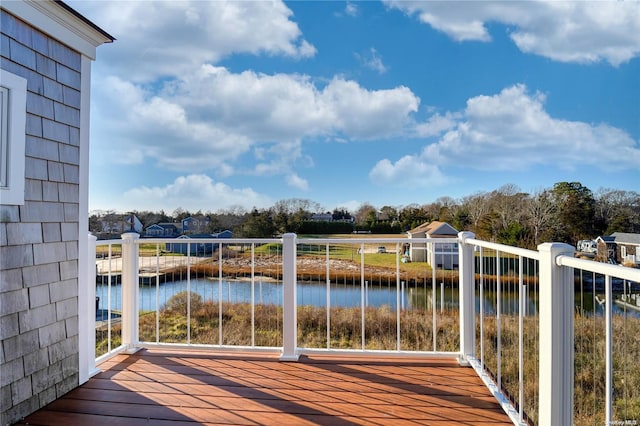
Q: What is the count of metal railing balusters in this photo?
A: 13